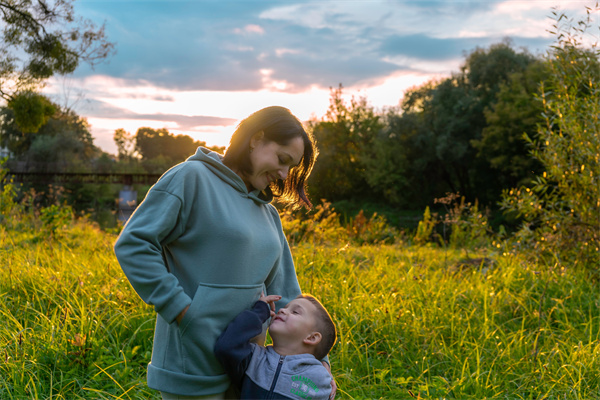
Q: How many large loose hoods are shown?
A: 1